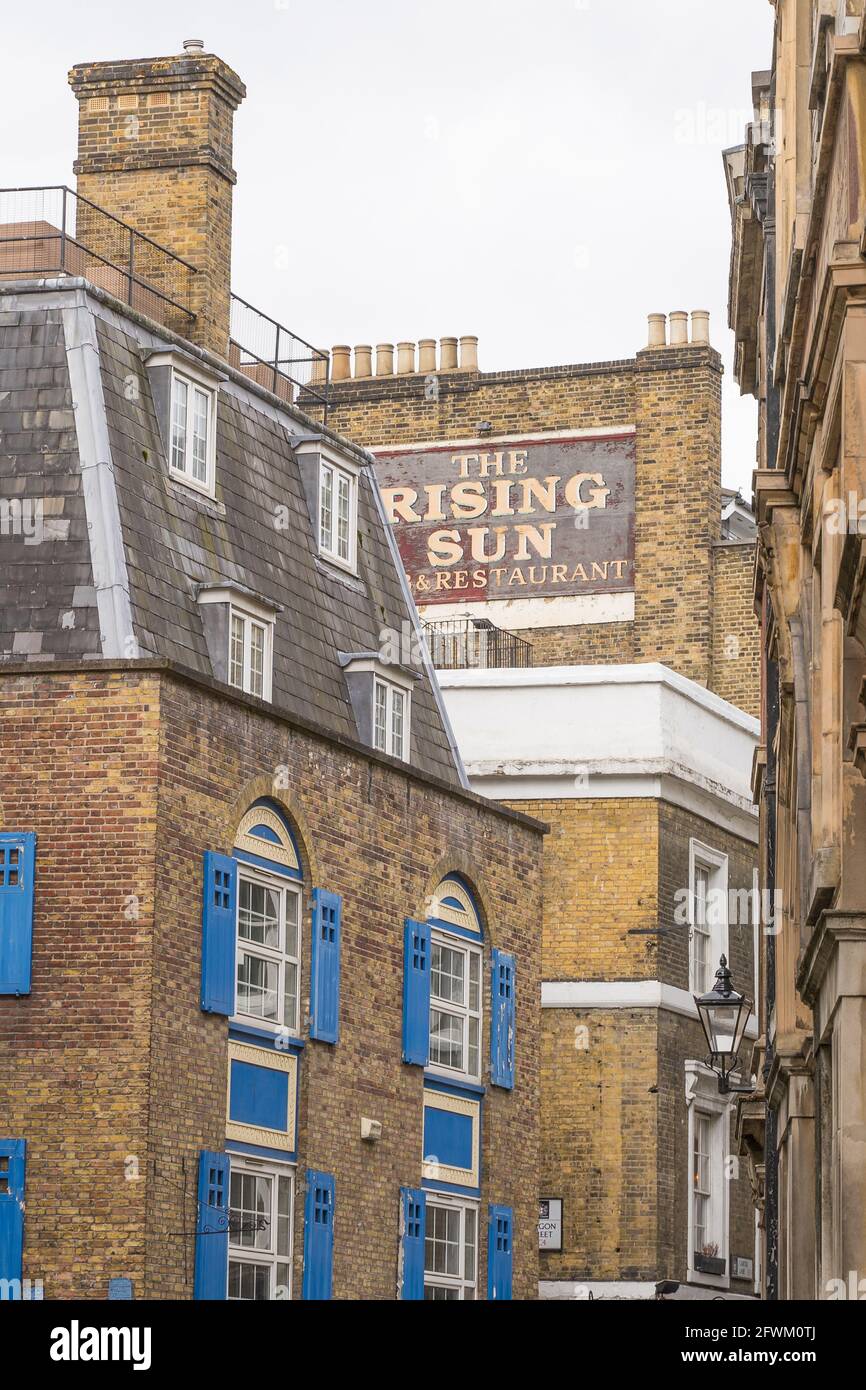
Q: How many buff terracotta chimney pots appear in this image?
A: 11